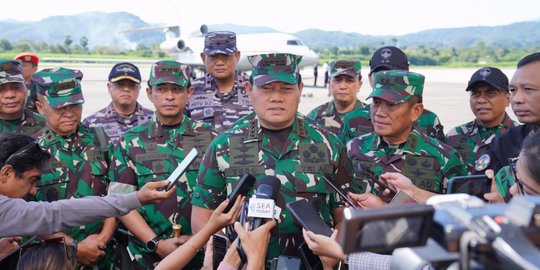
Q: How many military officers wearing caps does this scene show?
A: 11